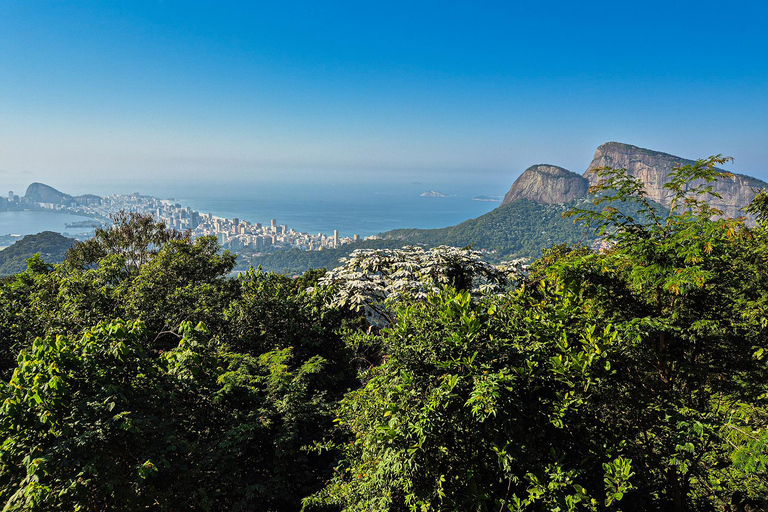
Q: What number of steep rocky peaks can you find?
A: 2